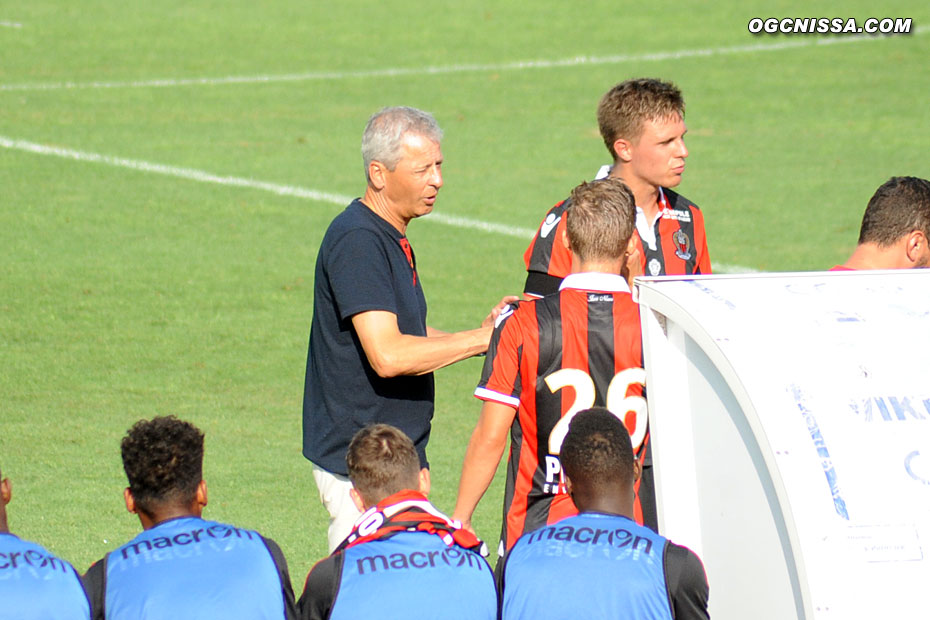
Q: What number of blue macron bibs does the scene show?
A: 4